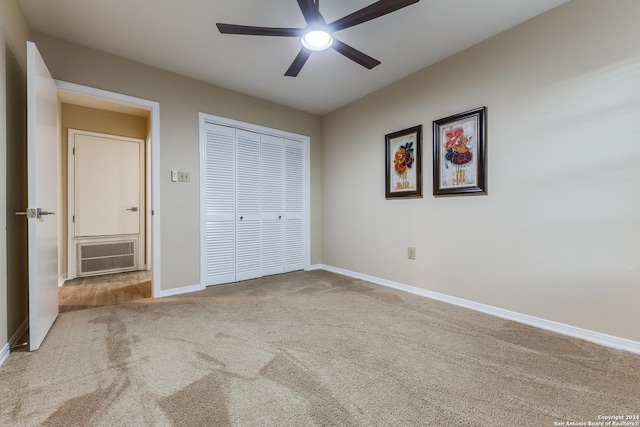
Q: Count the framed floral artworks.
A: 2